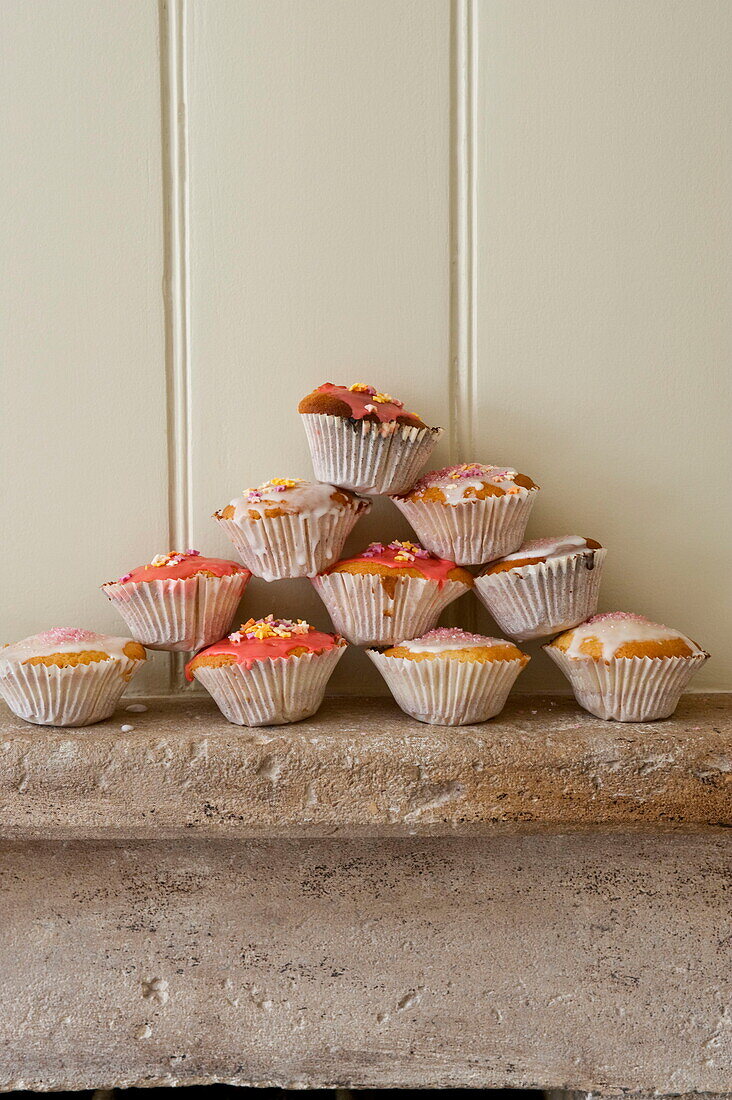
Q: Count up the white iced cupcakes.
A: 6